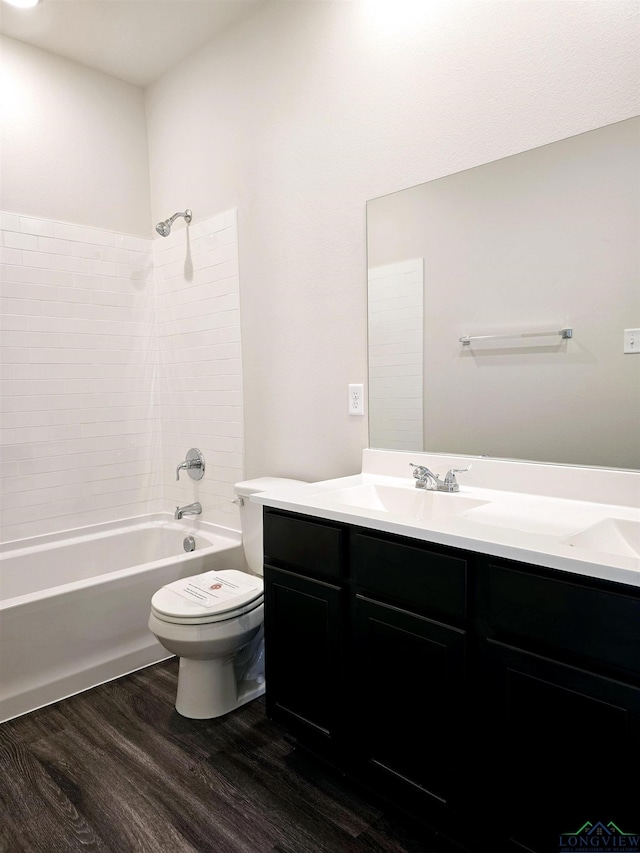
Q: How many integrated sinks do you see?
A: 2